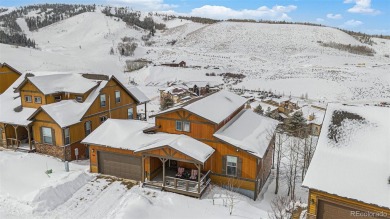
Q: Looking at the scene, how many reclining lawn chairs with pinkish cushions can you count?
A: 2